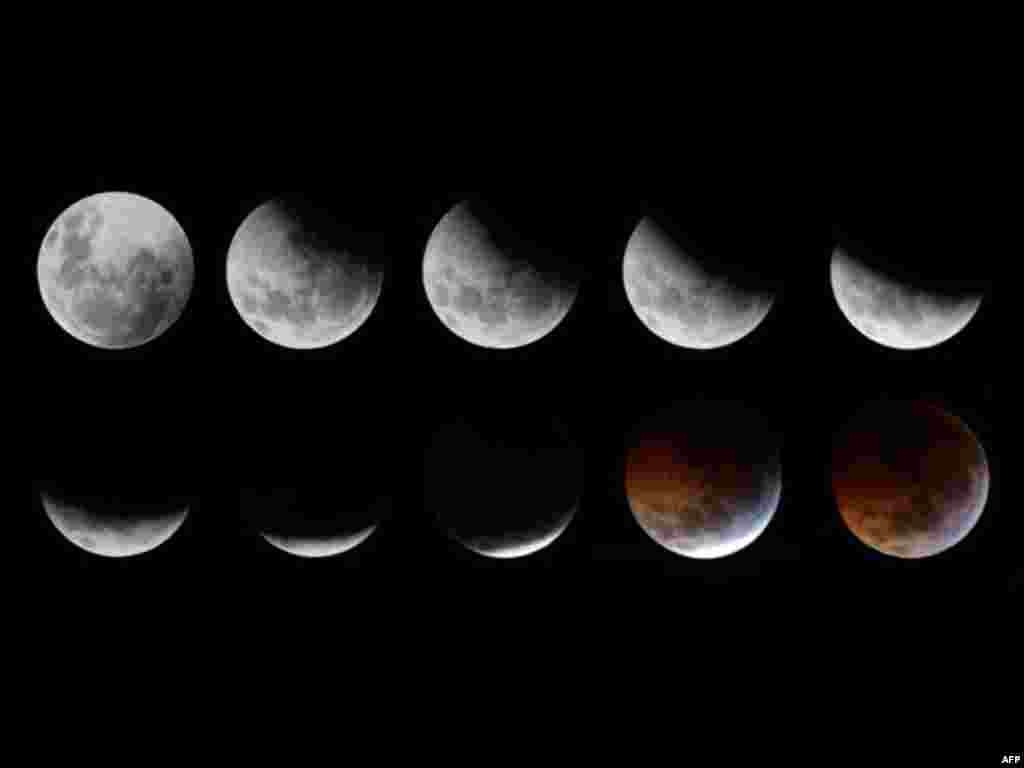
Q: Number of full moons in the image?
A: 1